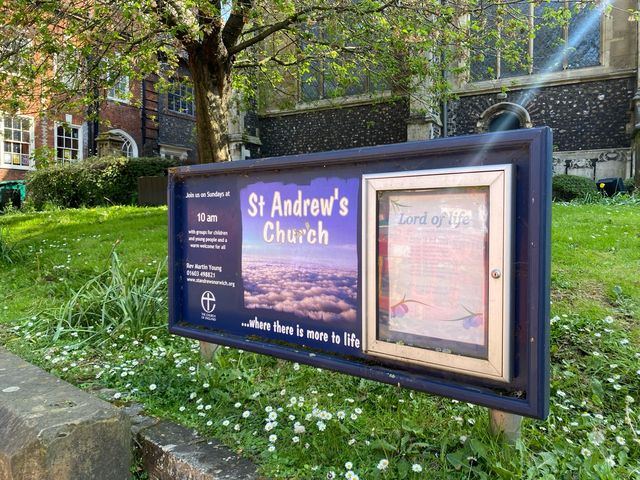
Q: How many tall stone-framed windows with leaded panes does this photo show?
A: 2